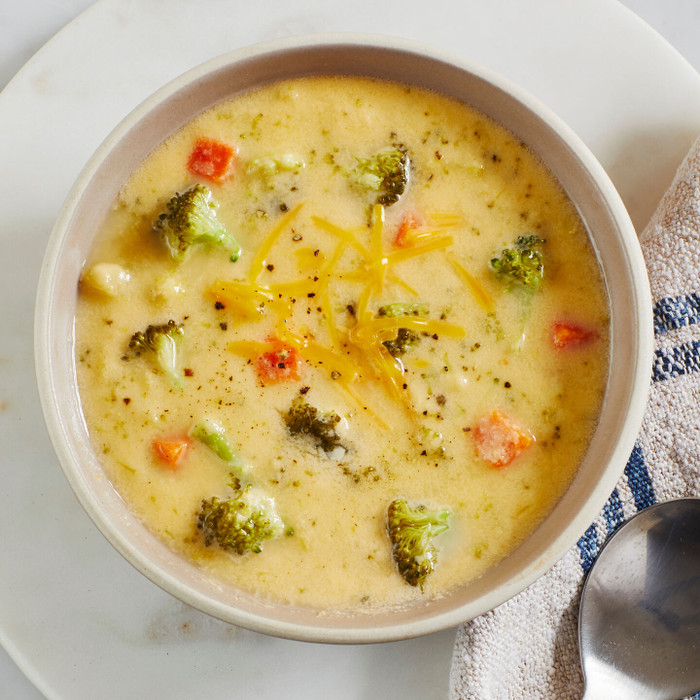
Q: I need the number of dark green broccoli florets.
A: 8